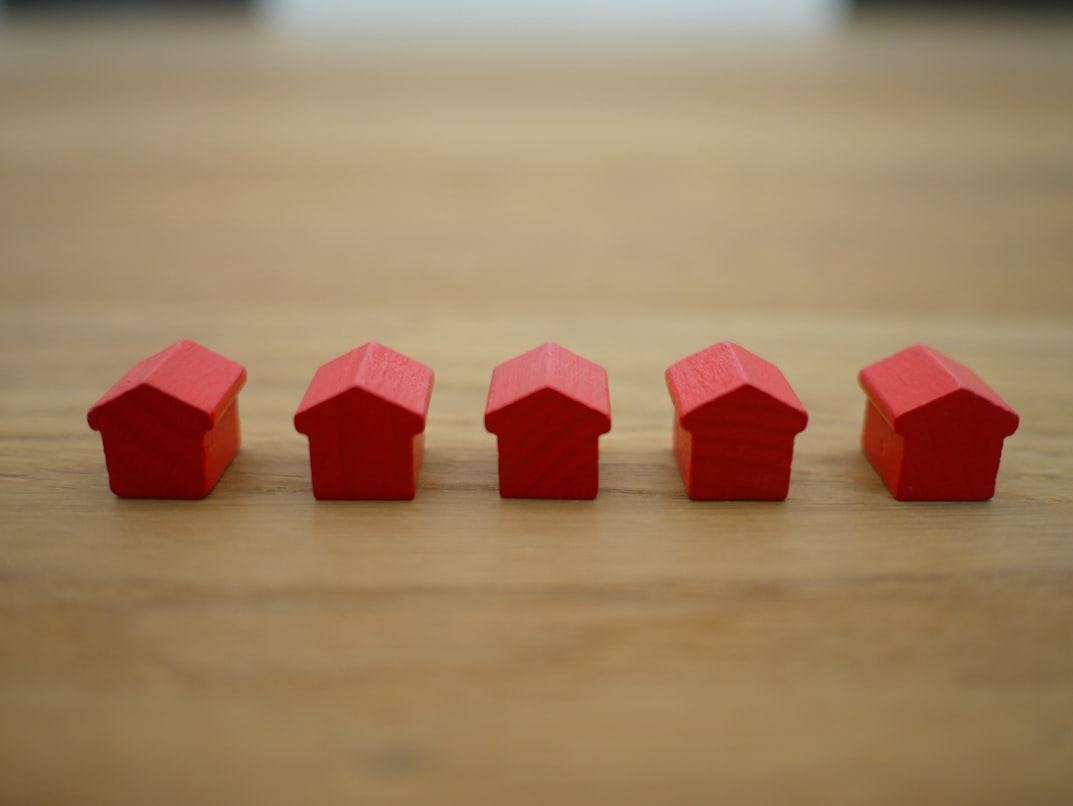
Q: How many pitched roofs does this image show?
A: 5